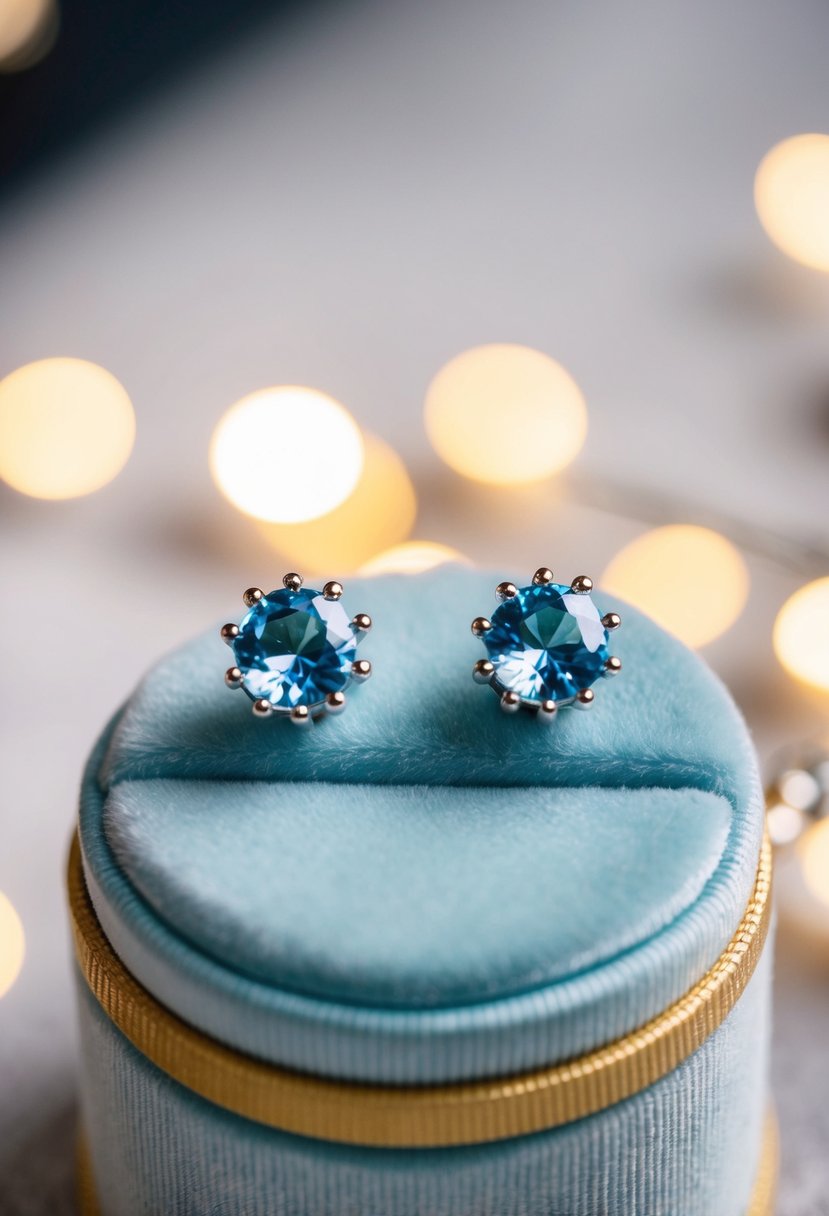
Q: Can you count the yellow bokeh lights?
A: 11